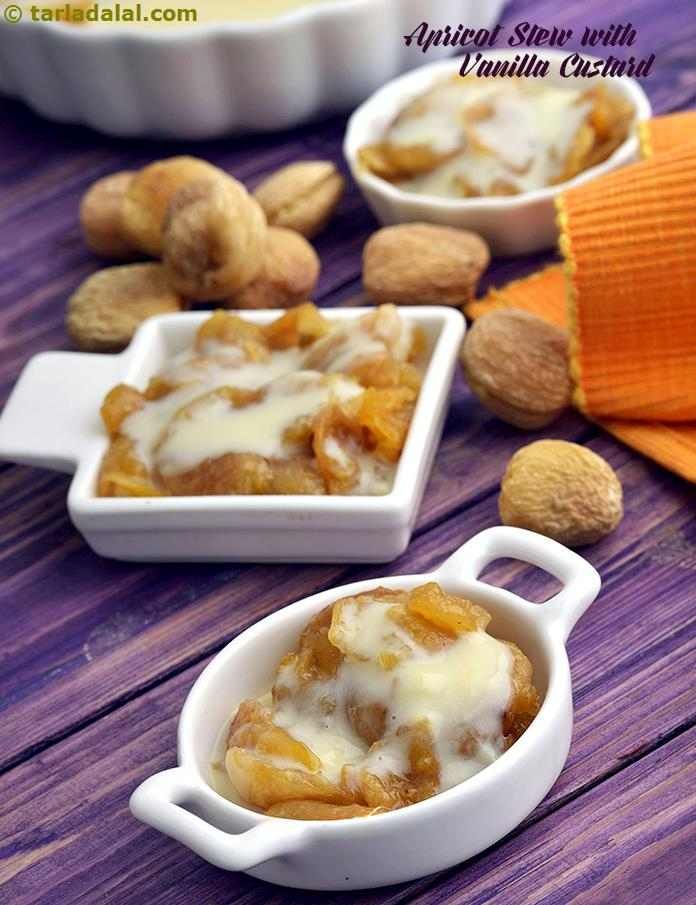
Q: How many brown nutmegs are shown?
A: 9